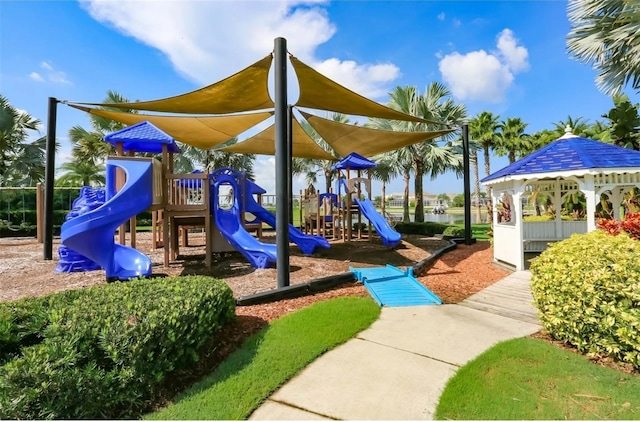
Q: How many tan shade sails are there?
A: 5